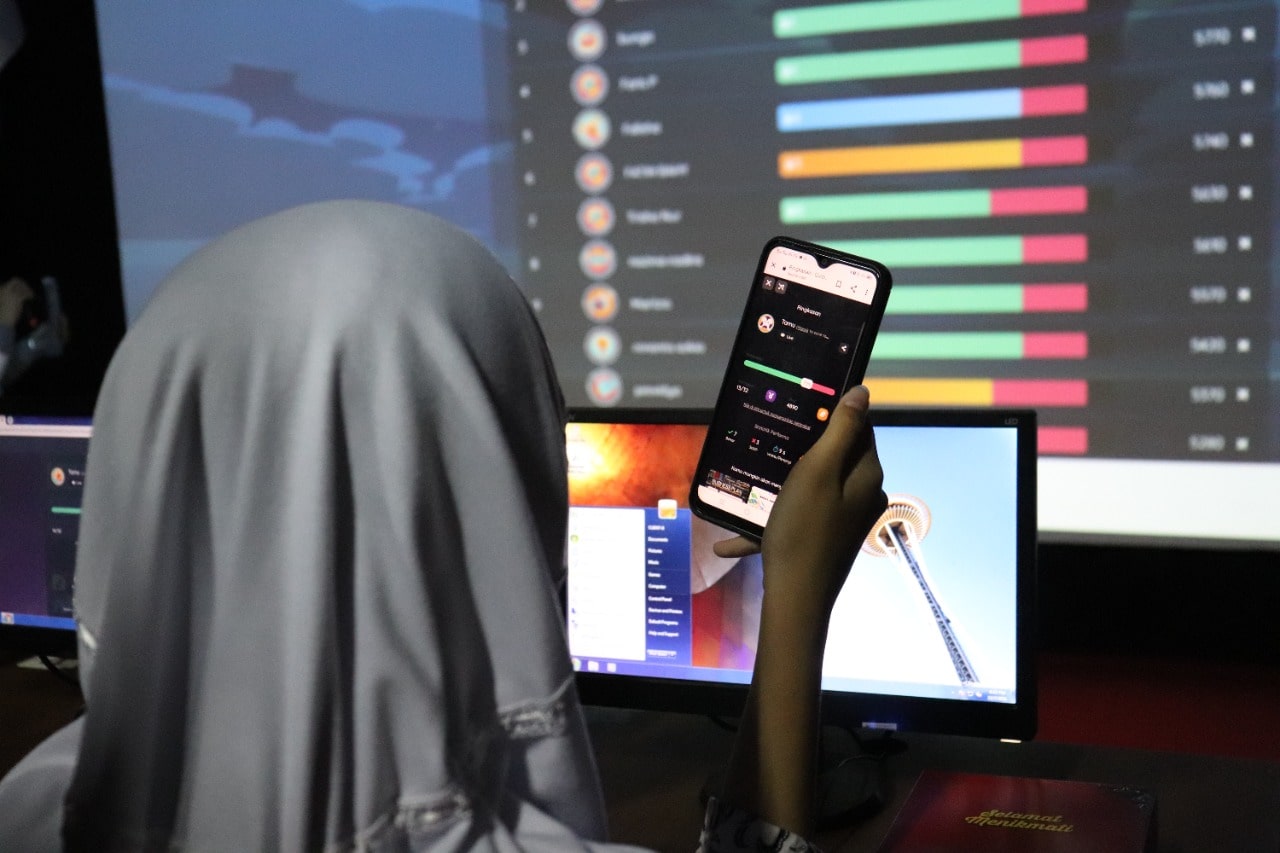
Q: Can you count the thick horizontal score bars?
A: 10